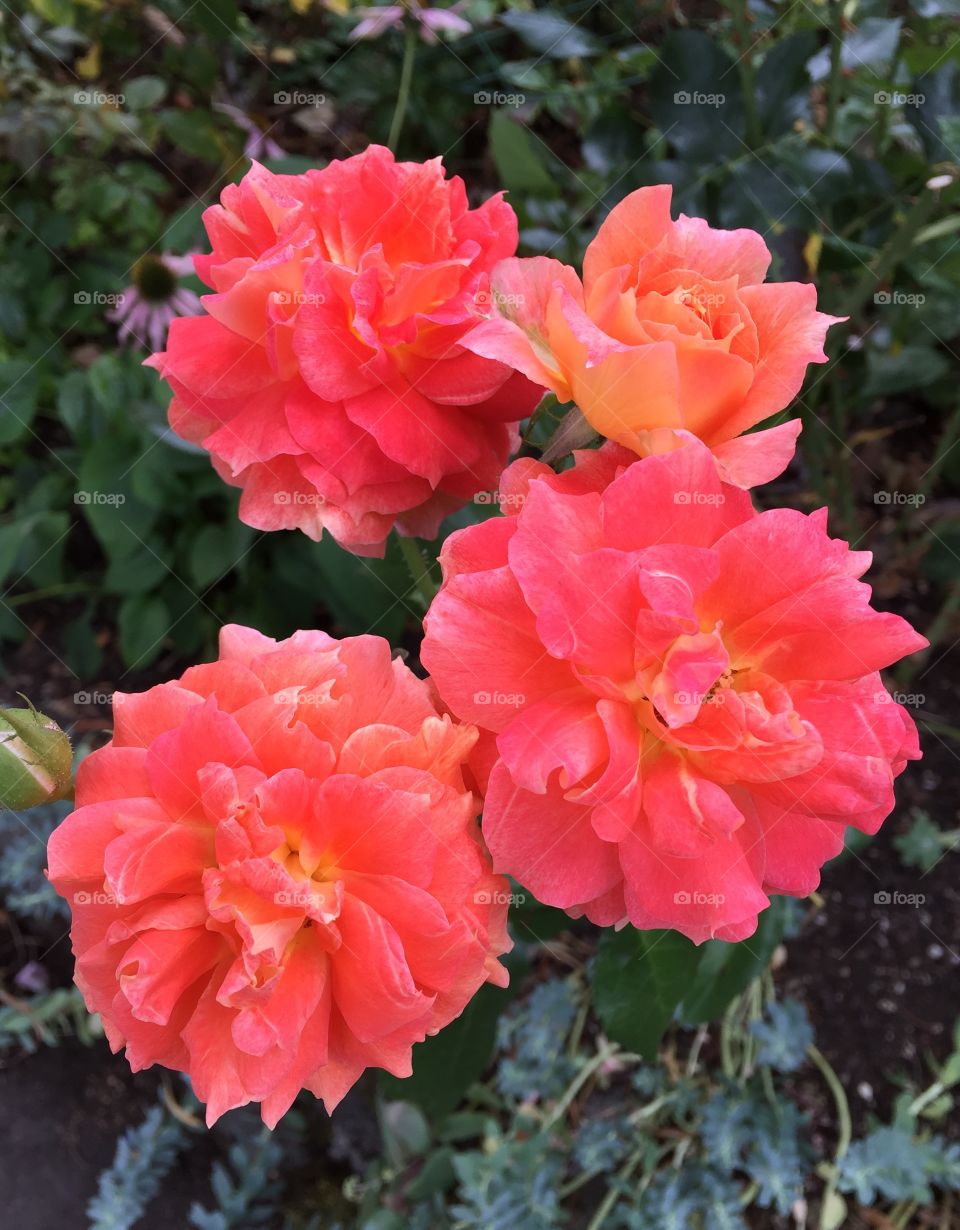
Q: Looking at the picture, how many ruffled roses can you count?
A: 4